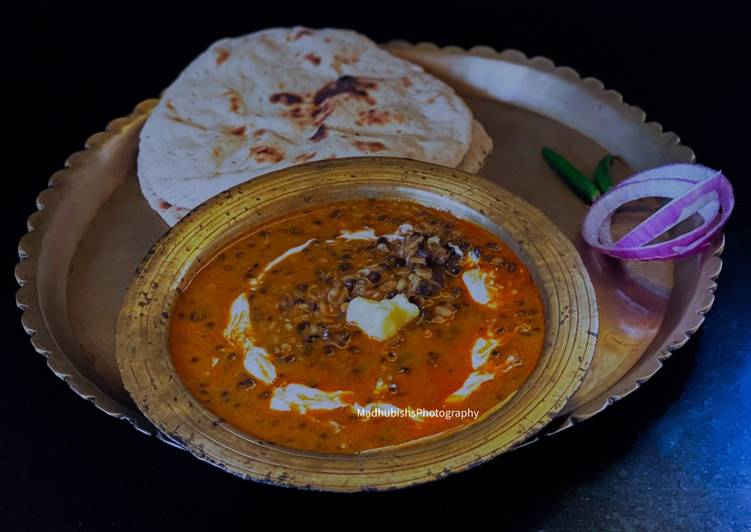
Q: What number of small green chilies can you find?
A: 2